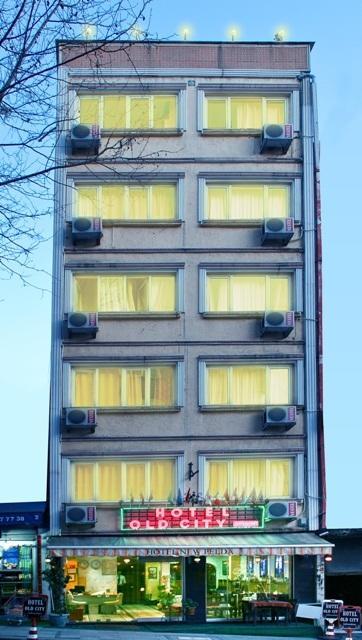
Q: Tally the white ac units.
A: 10